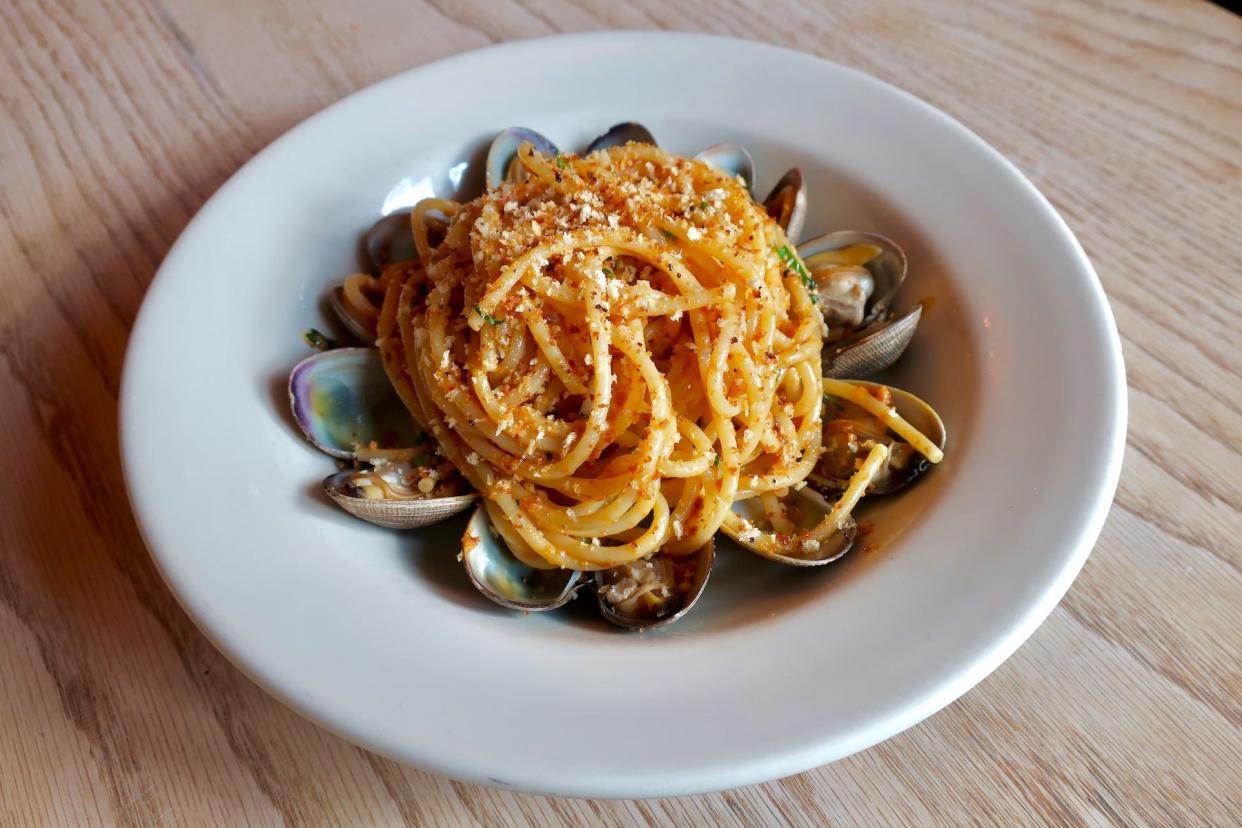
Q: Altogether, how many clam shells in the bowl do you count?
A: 14